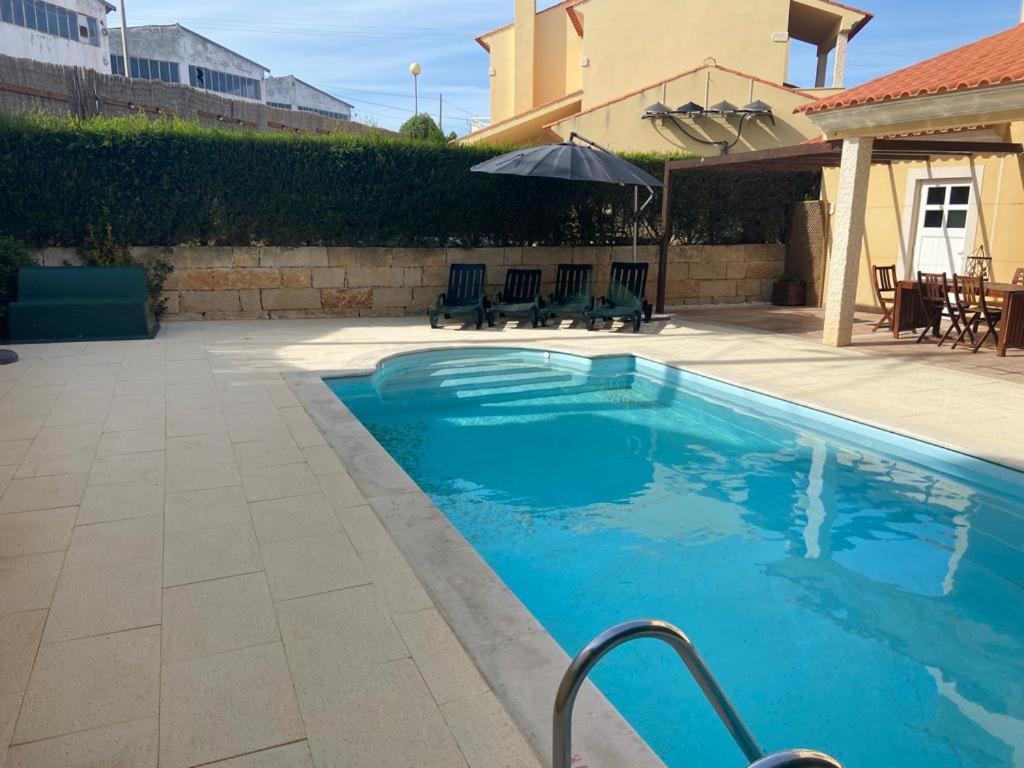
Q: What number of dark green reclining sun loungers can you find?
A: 4